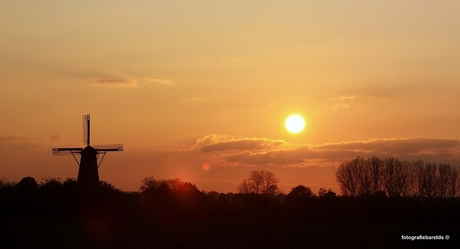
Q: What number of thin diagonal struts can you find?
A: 2